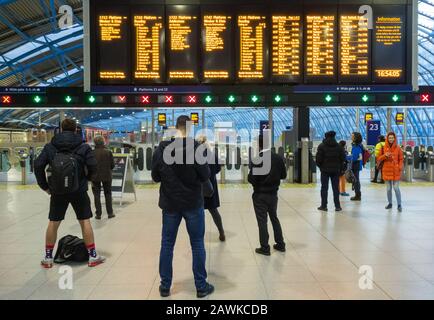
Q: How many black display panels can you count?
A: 9